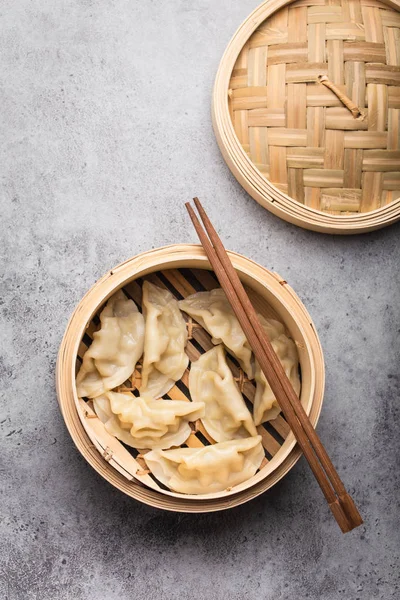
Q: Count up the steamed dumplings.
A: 7